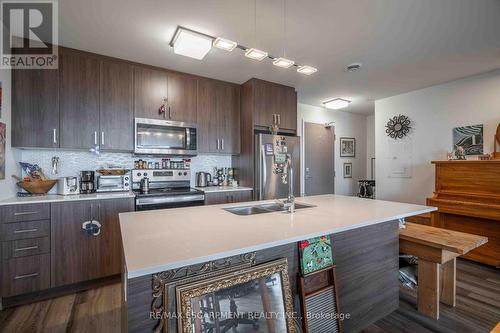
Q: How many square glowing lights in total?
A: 6